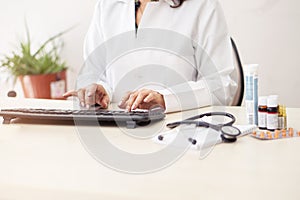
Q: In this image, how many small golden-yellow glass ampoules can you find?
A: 2